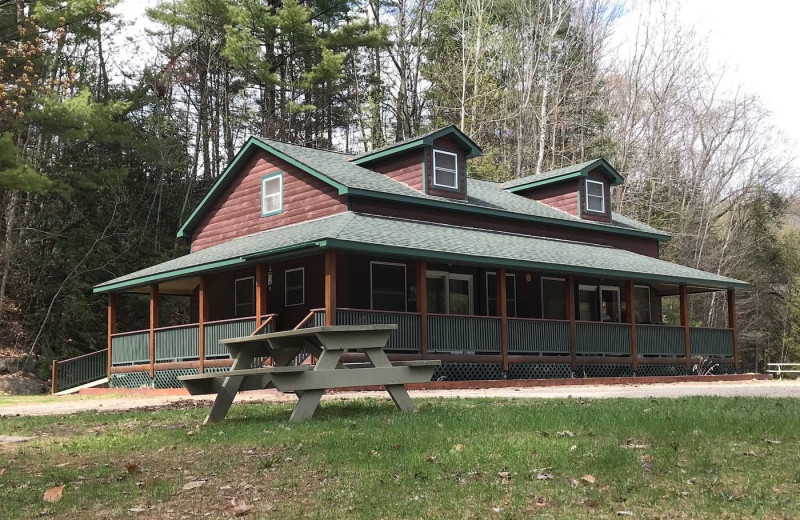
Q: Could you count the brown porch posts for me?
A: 11